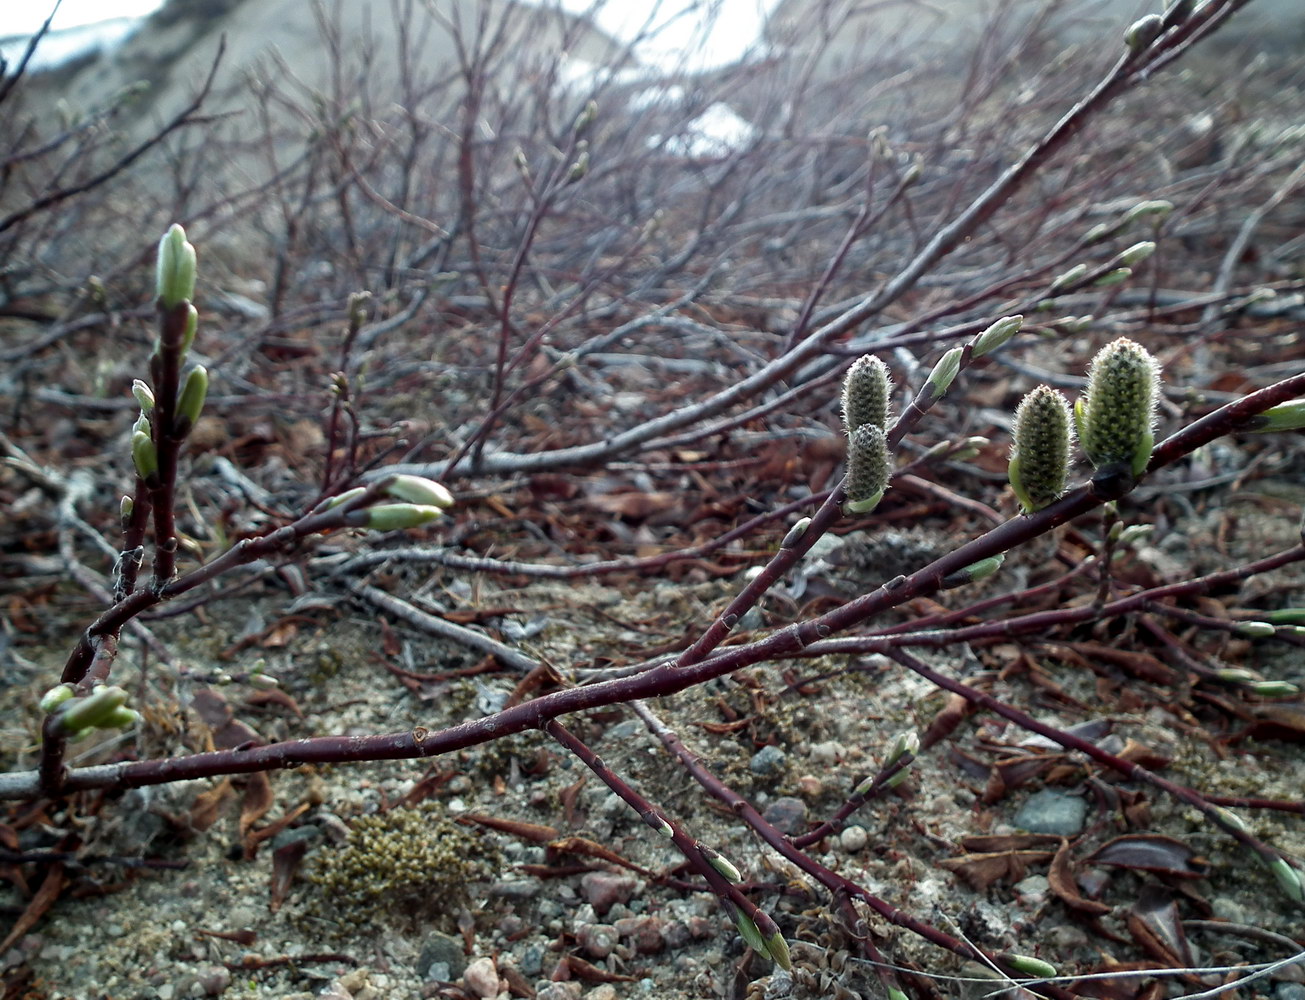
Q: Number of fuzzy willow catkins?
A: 4